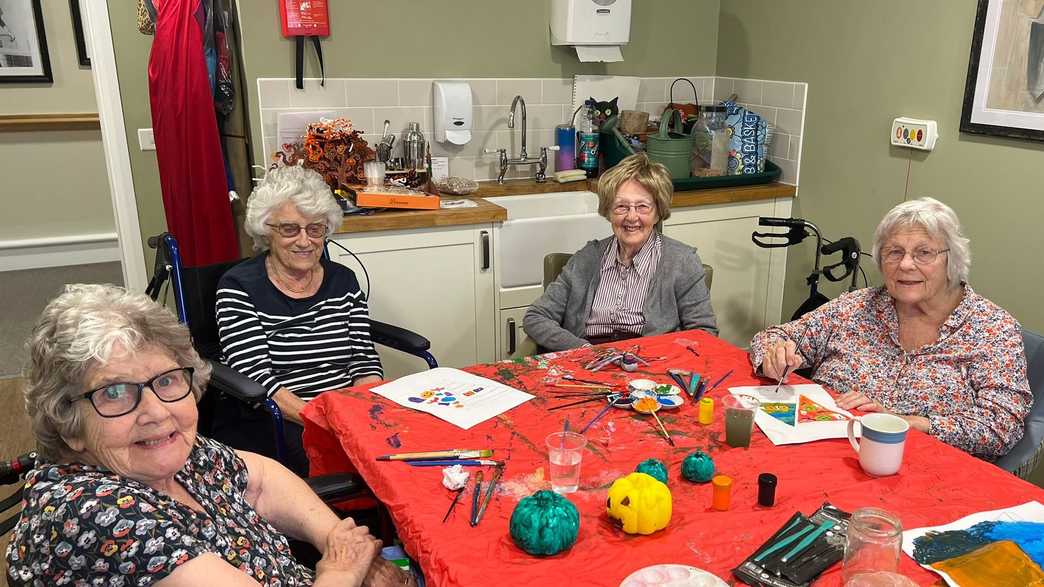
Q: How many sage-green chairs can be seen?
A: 1